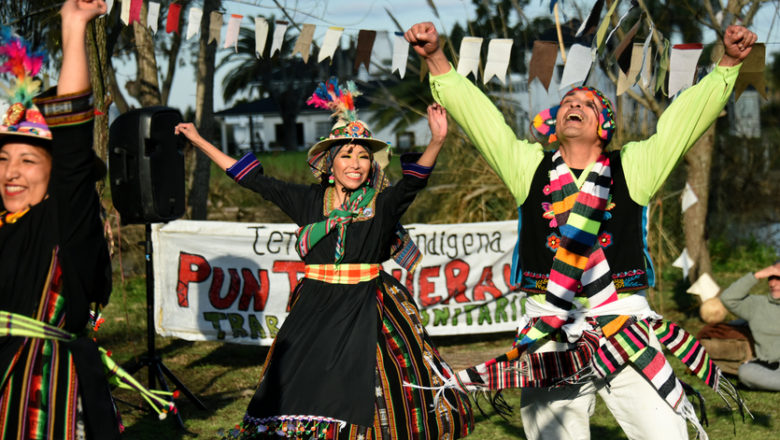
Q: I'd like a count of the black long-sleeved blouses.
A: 2